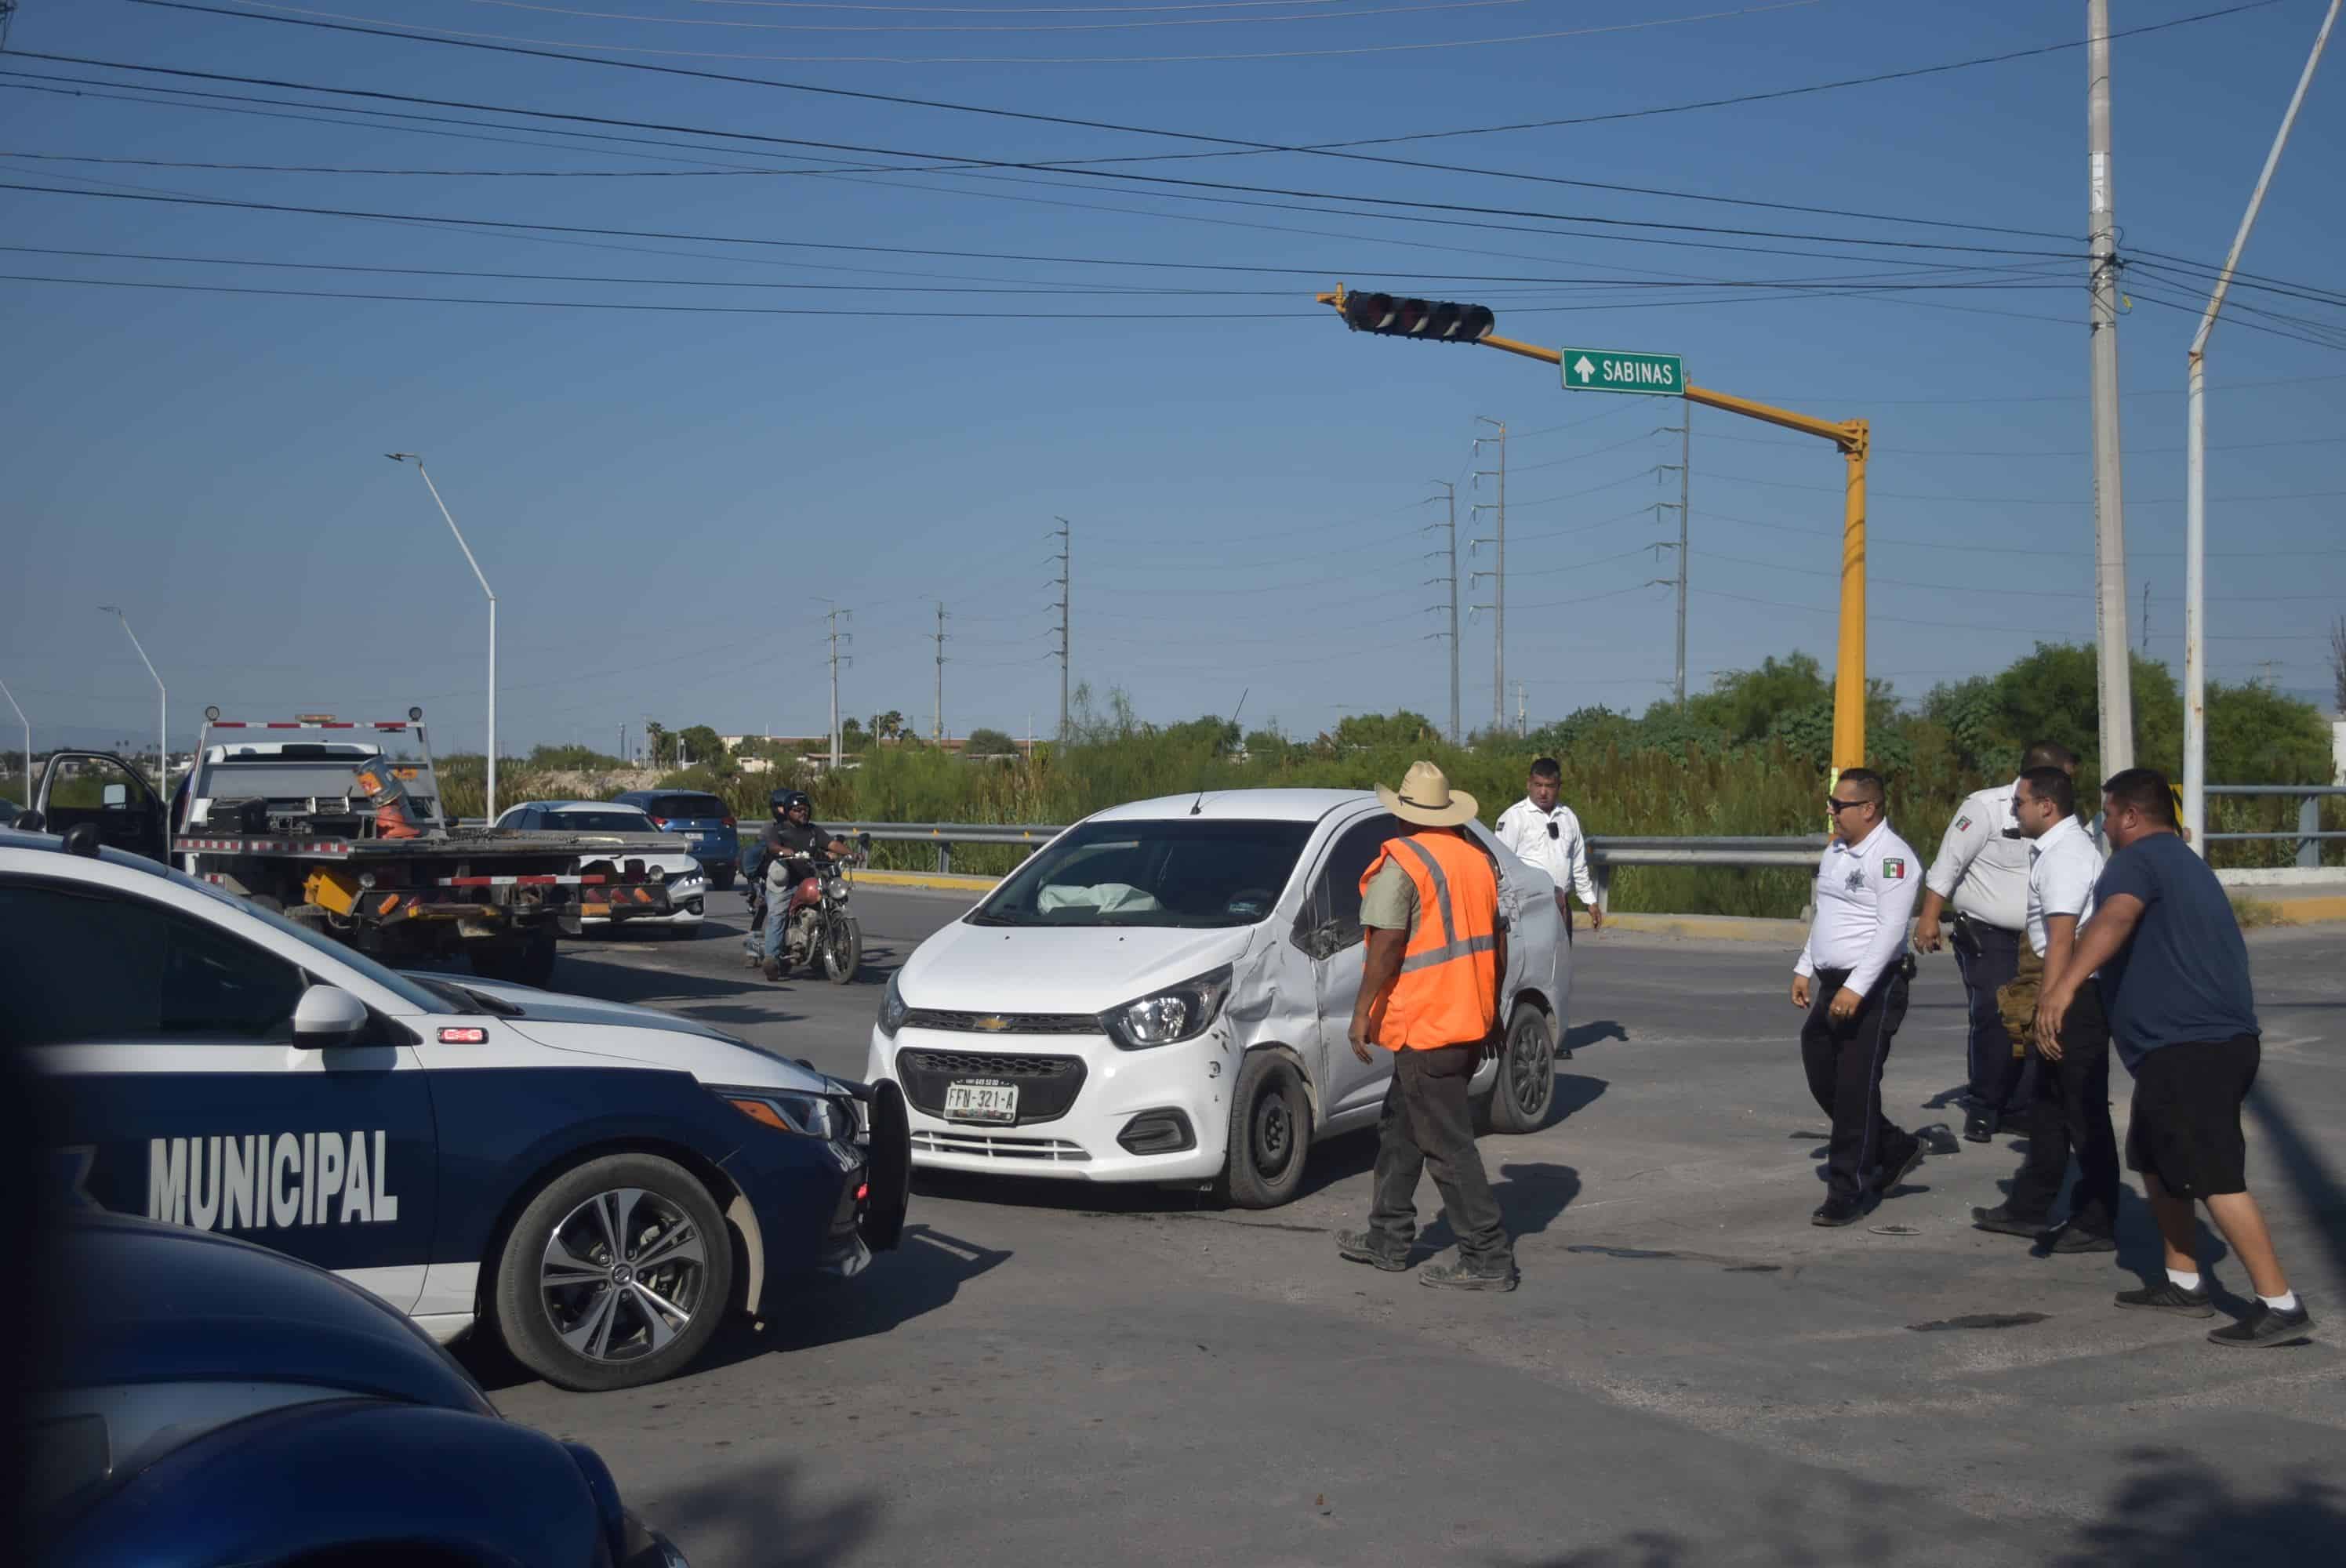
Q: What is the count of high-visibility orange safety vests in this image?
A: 1